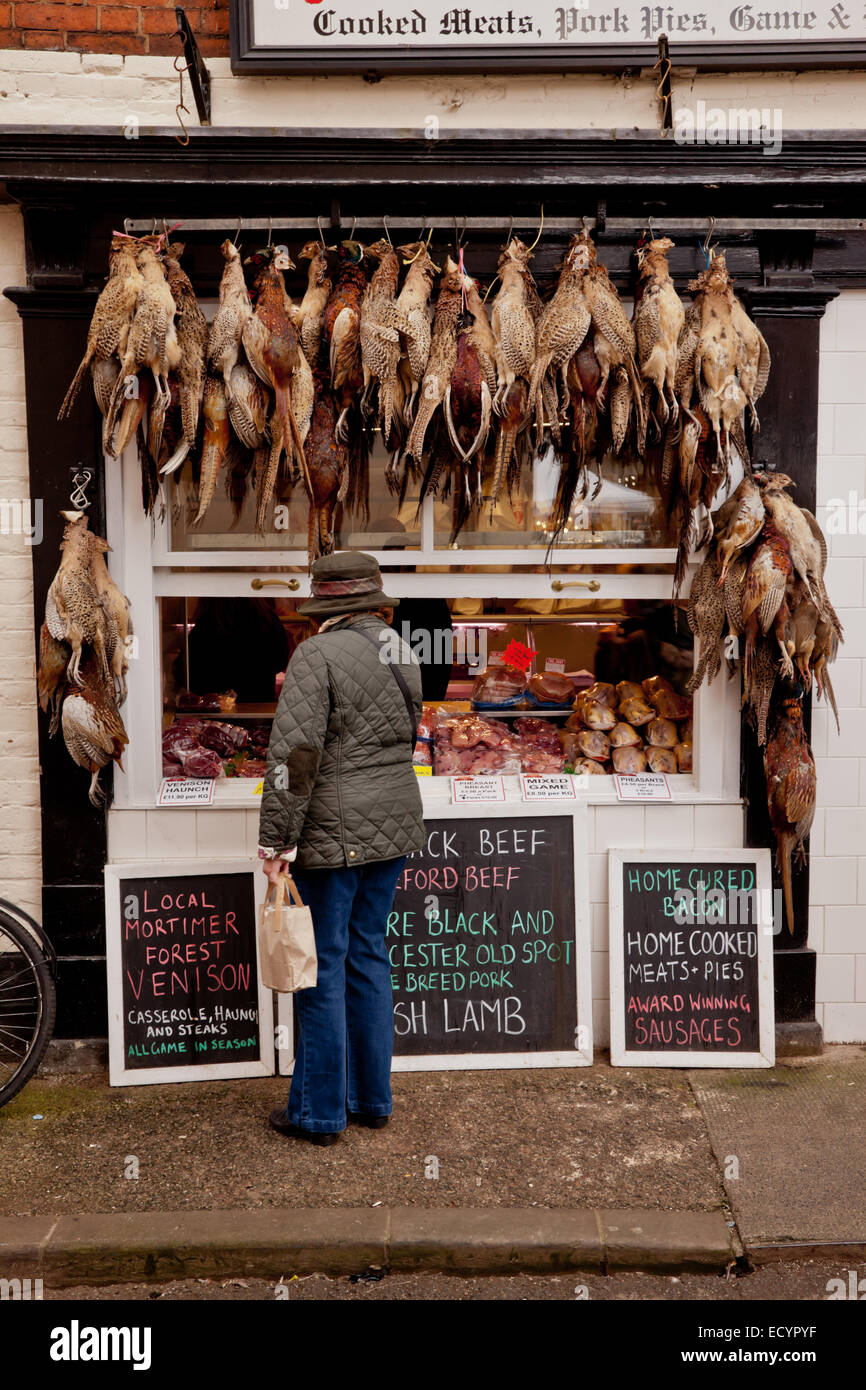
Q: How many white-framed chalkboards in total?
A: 3